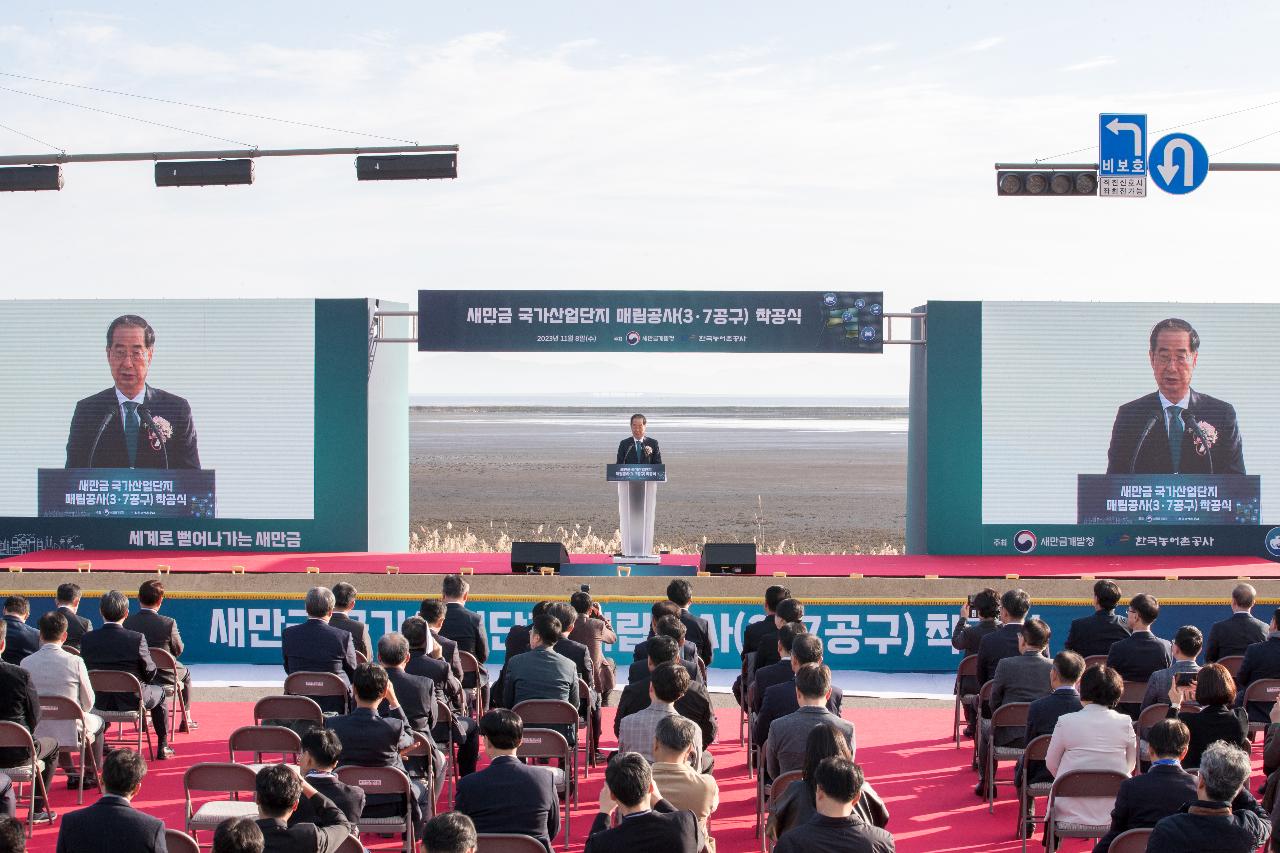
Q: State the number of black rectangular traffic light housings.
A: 4